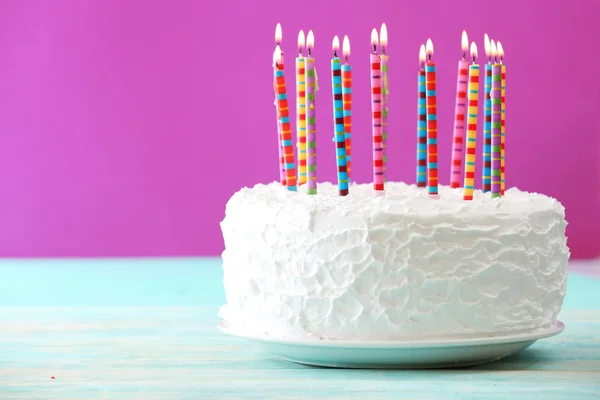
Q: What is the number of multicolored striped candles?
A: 15